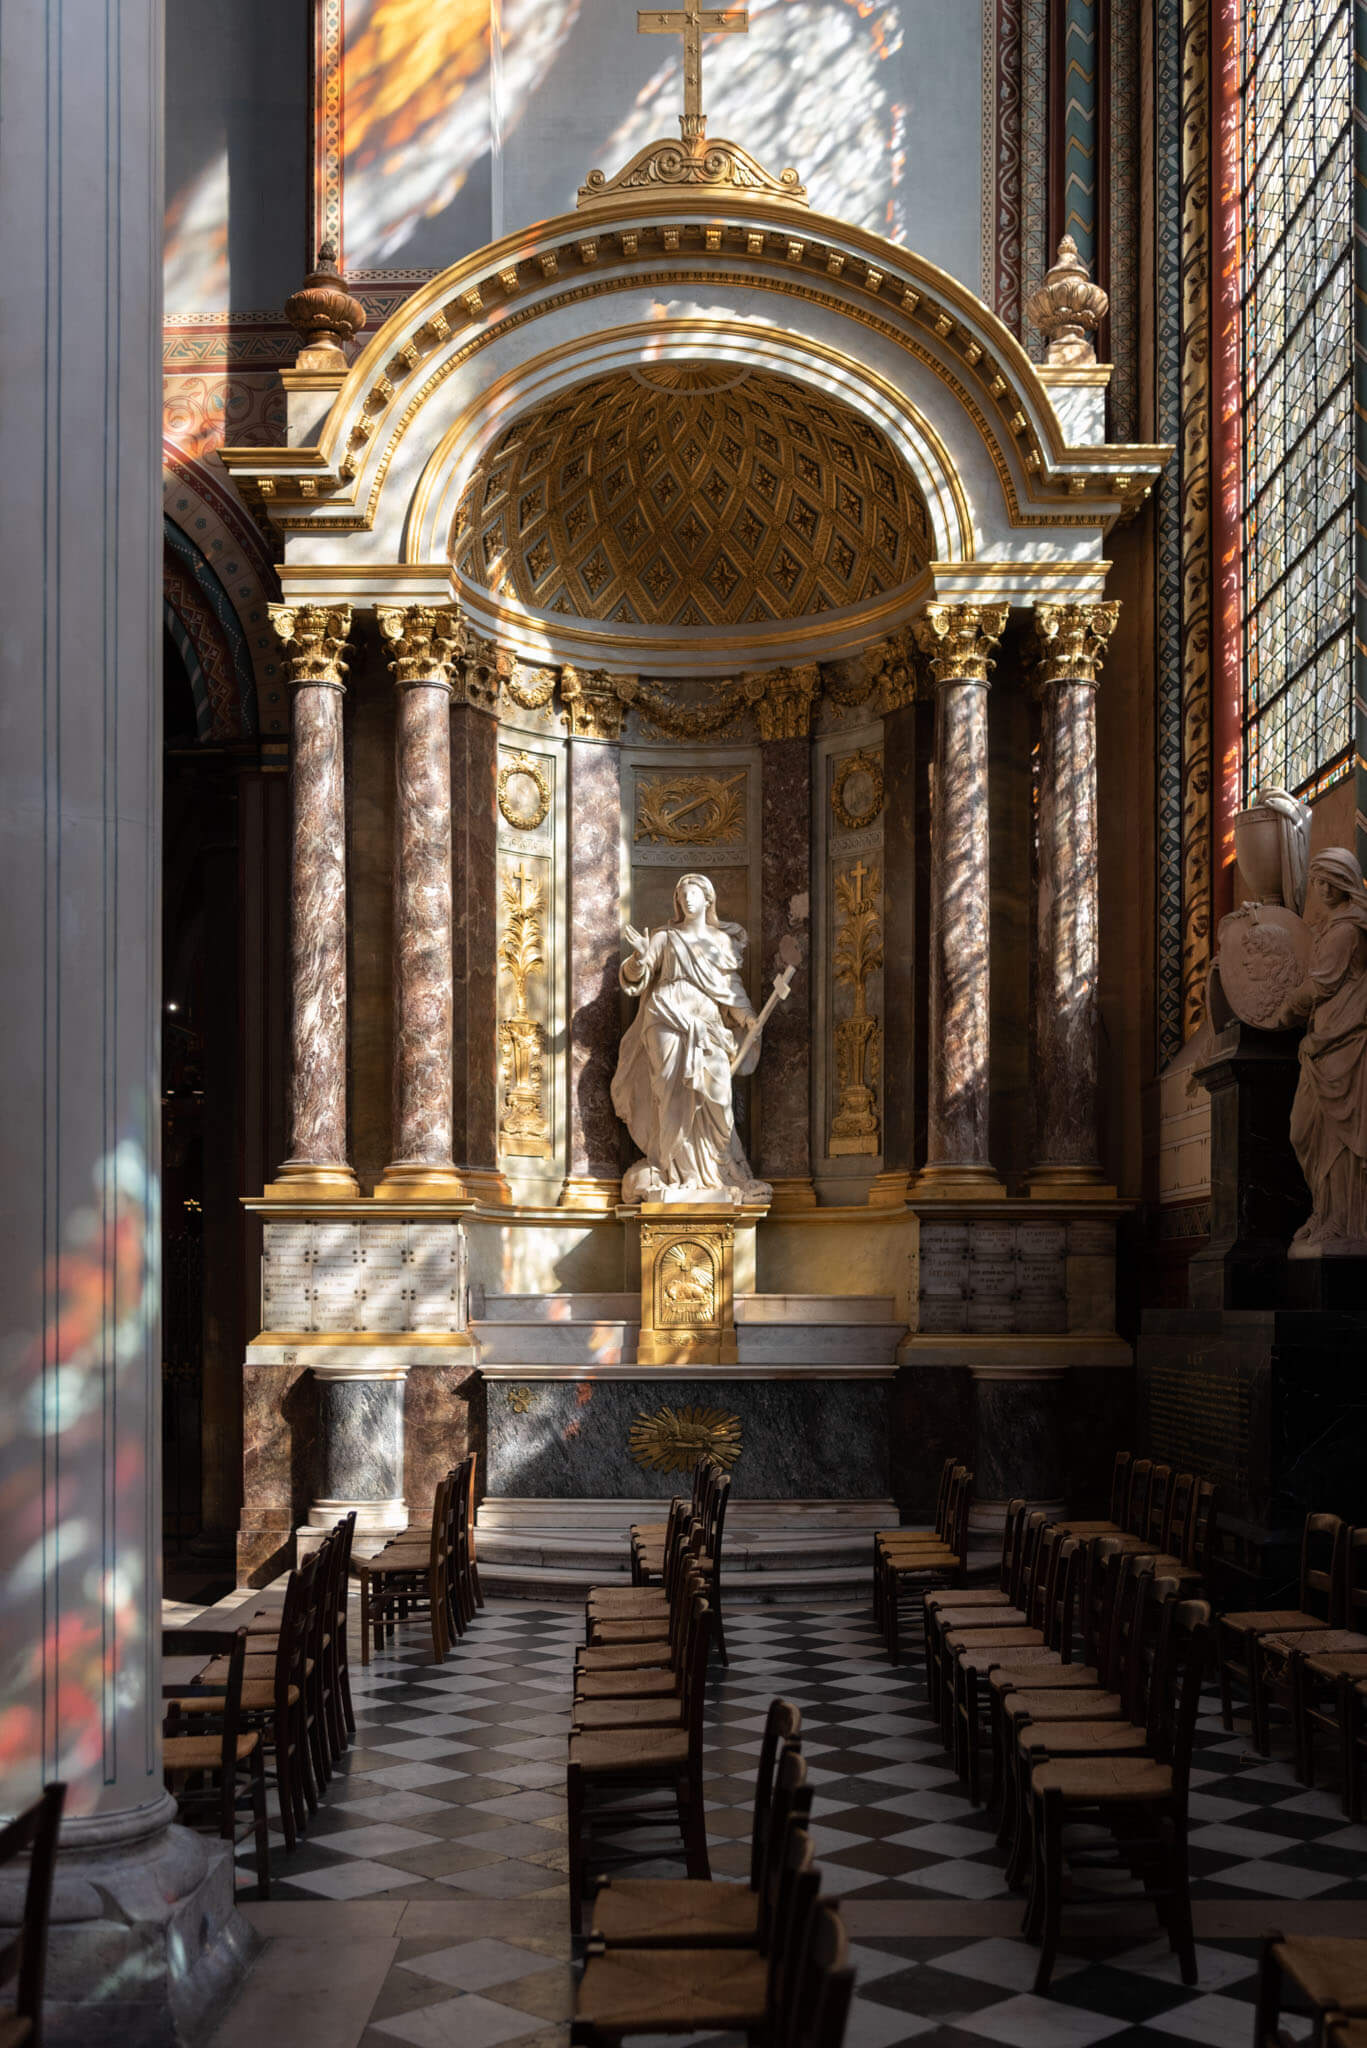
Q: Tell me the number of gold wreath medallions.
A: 2